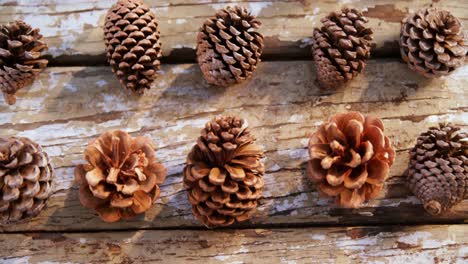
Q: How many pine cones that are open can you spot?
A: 2